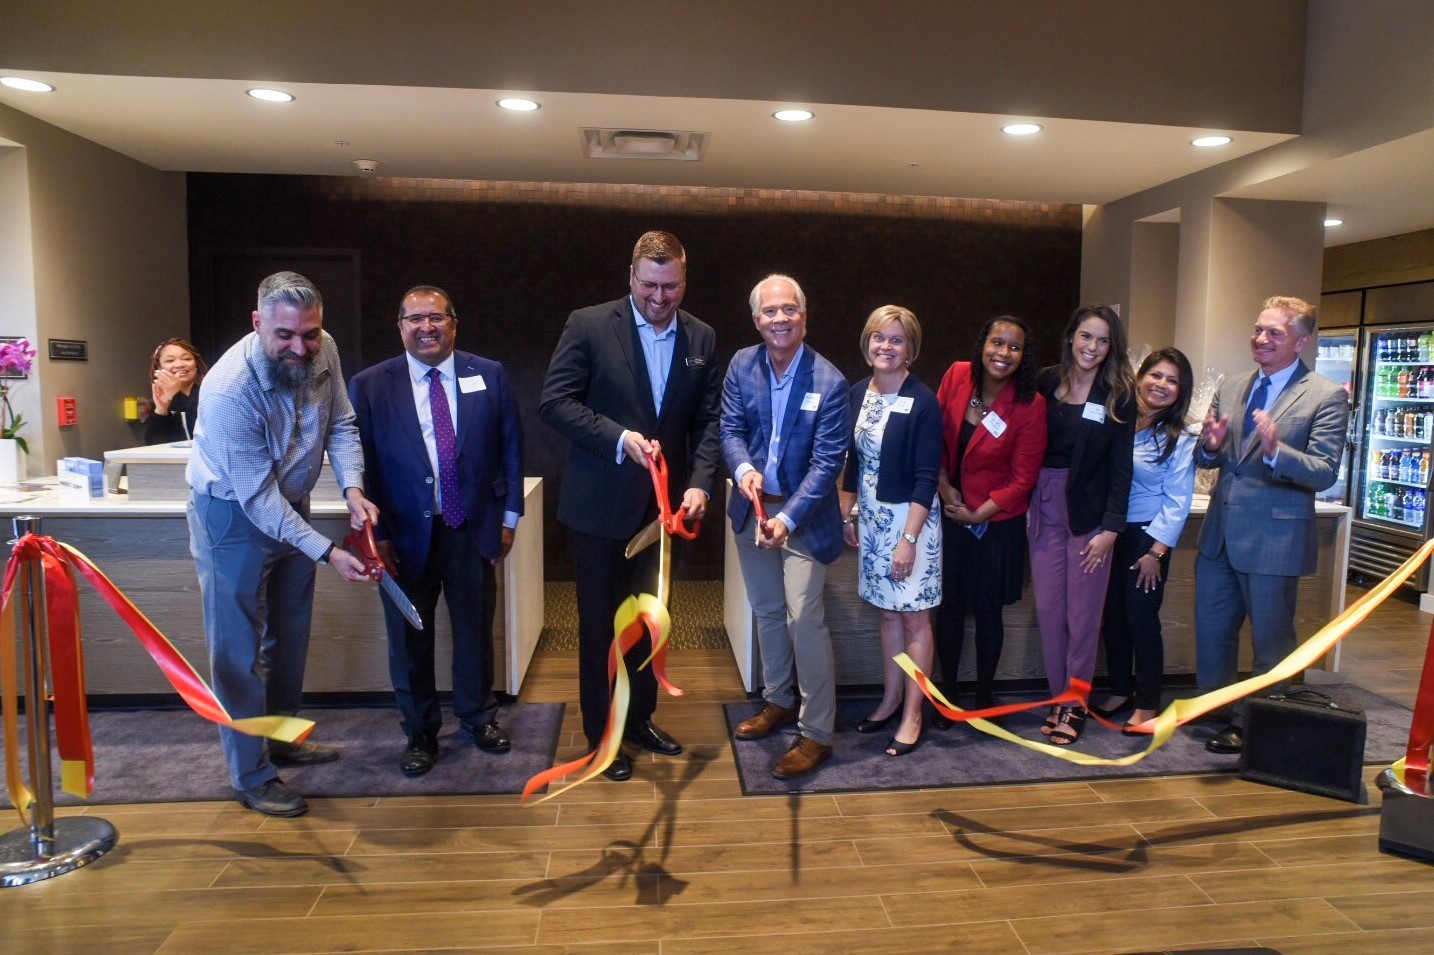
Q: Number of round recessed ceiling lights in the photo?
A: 7